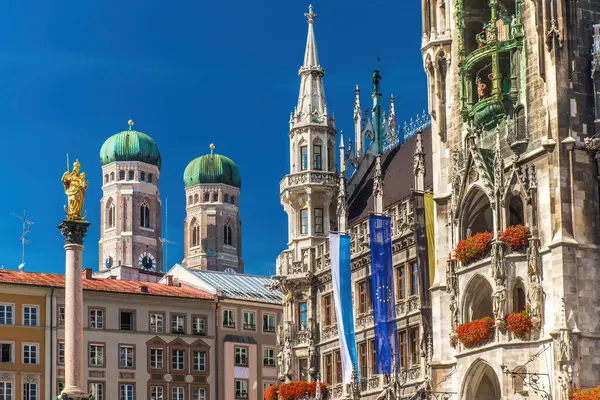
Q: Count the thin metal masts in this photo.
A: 2